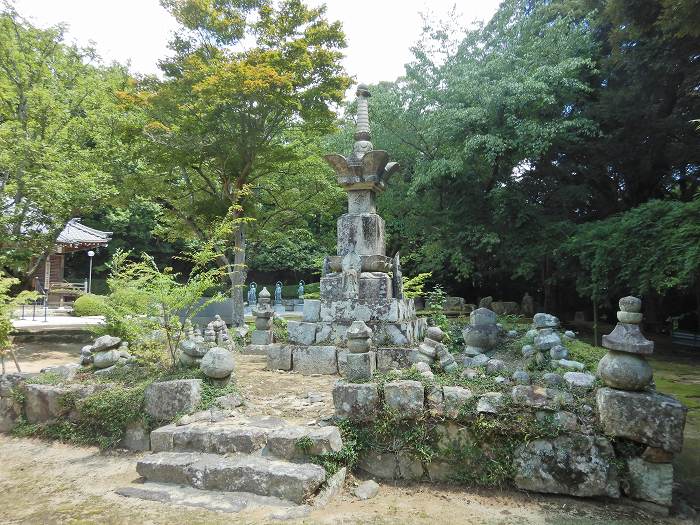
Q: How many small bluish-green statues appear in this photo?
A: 3